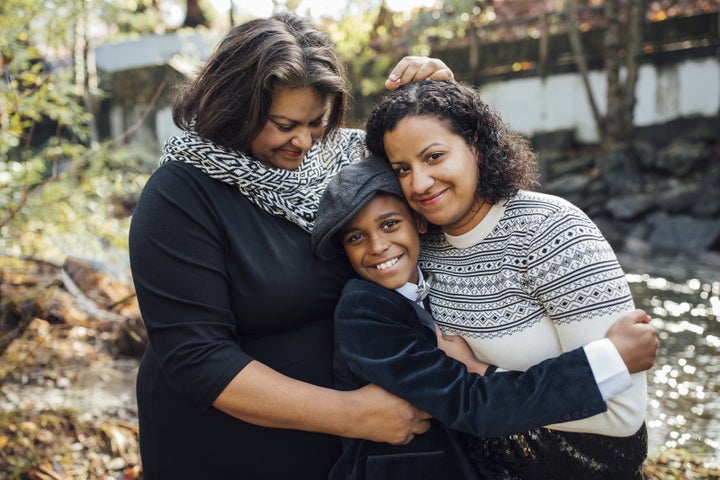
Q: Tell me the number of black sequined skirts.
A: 1